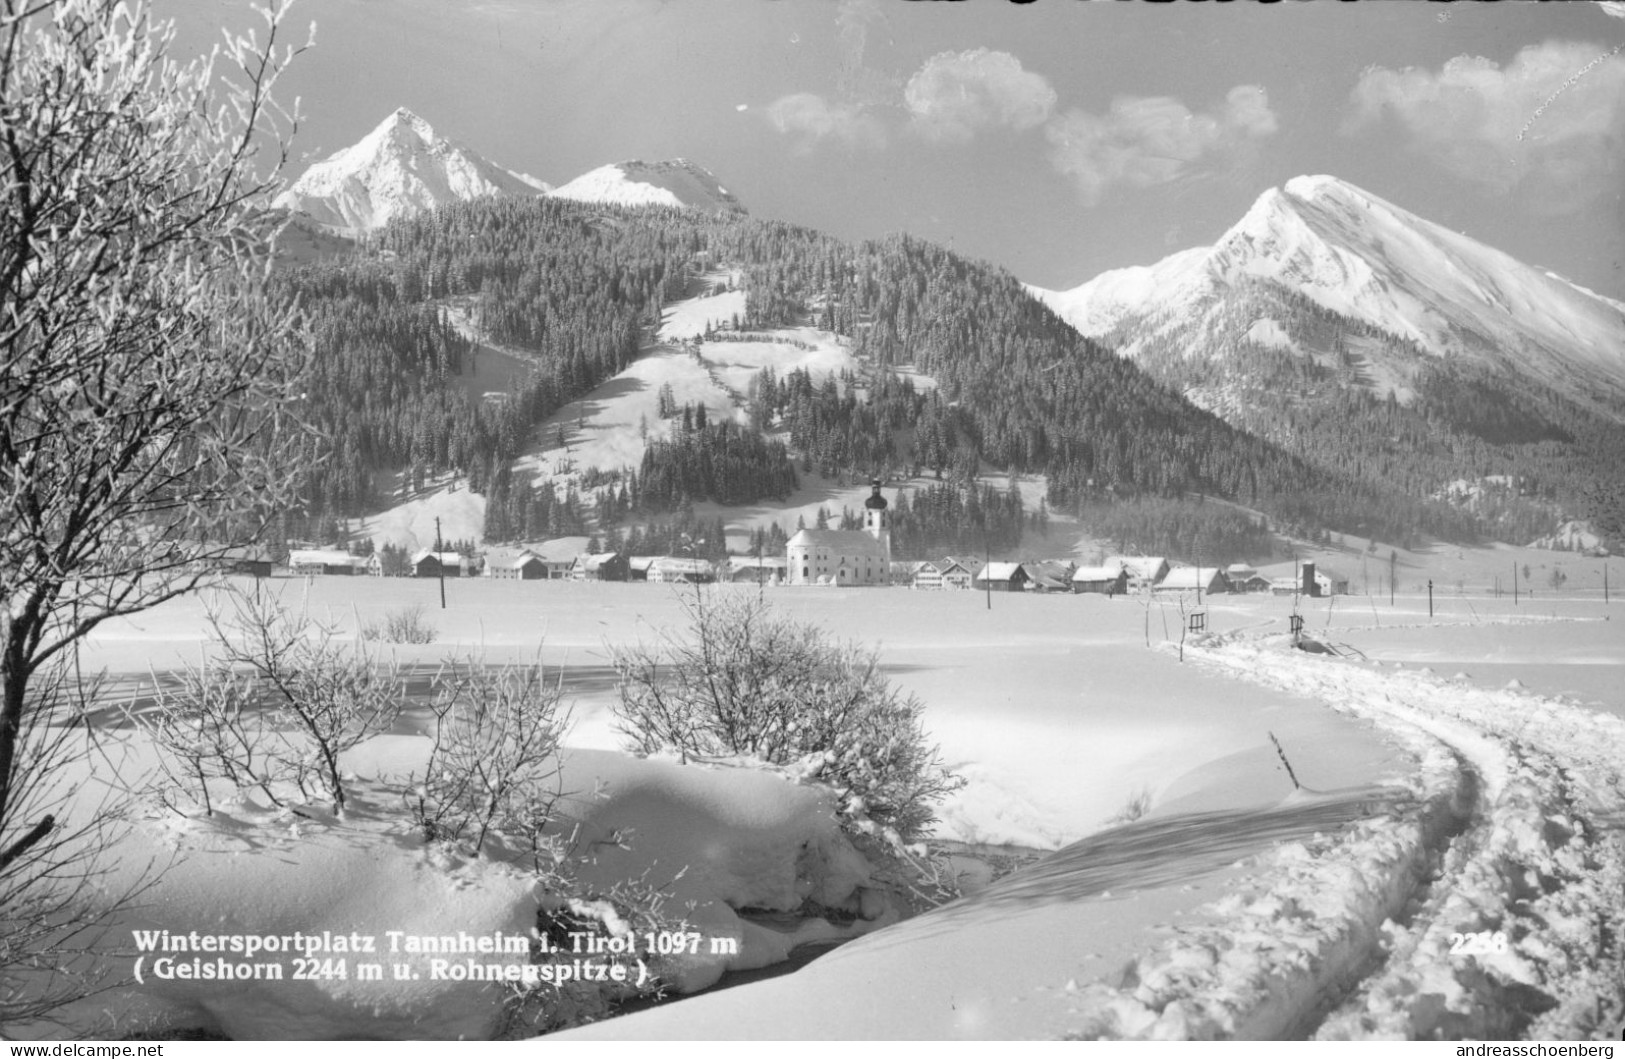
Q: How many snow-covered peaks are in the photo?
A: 3